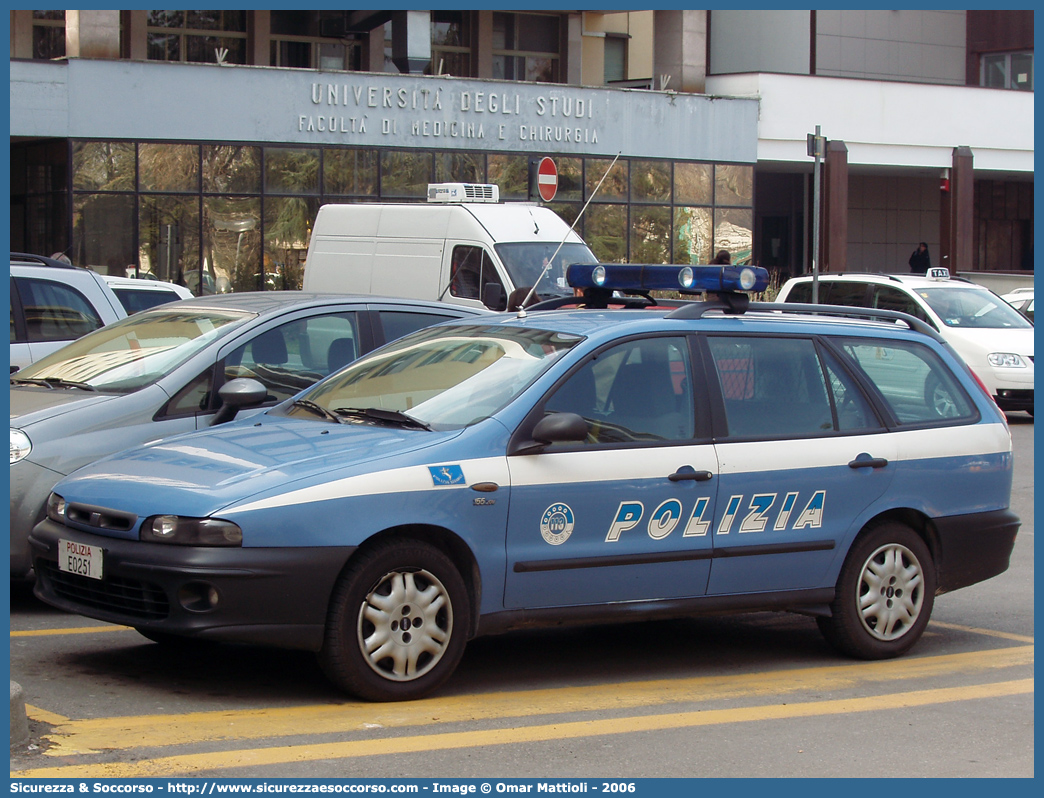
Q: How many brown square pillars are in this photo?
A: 2